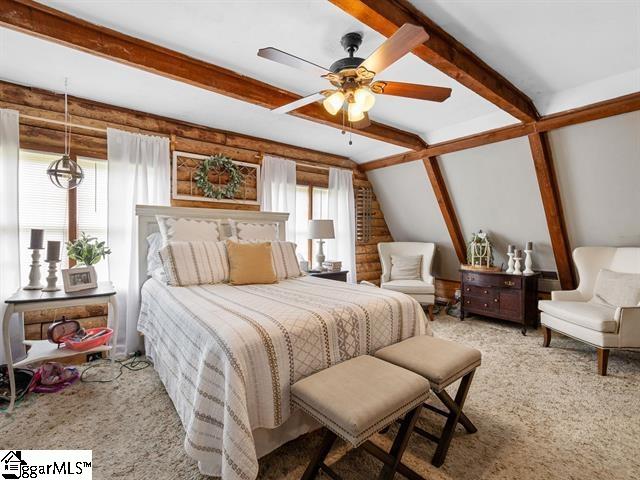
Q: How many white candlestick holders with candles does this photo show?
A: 5